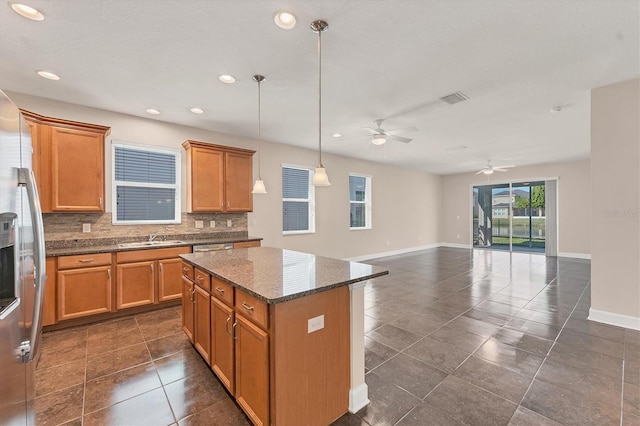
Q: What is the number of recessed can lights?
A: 7